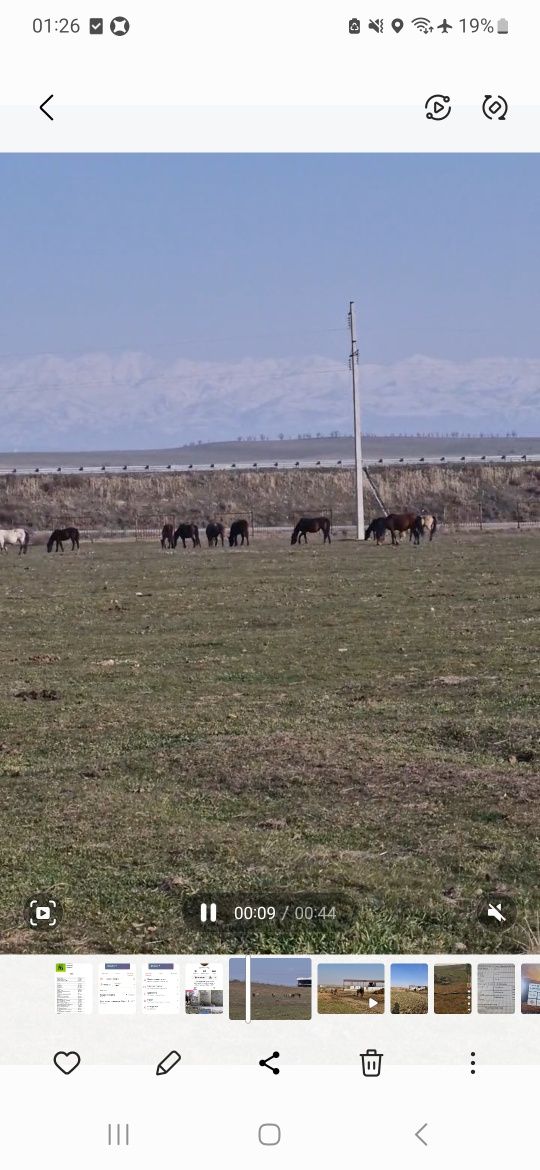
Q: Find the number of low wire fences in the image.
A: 1